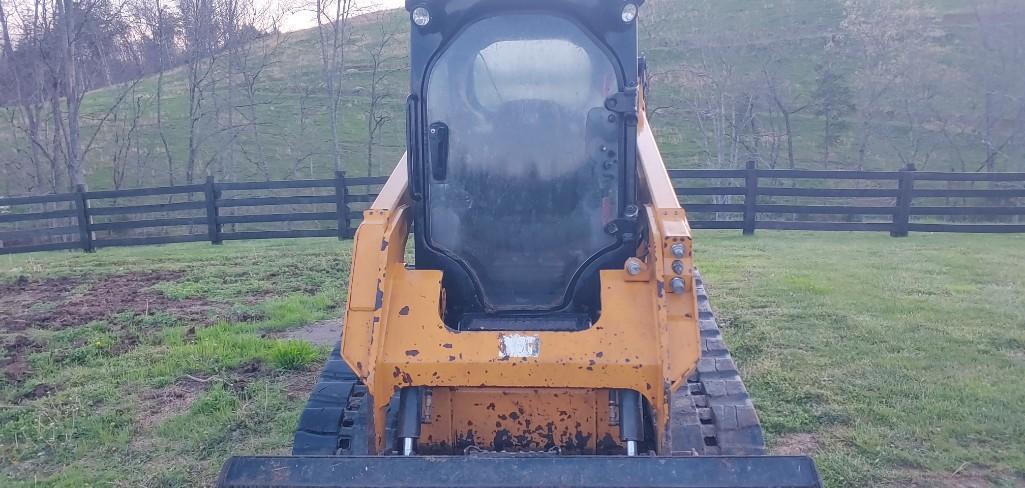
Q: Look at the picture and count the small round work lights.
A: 2